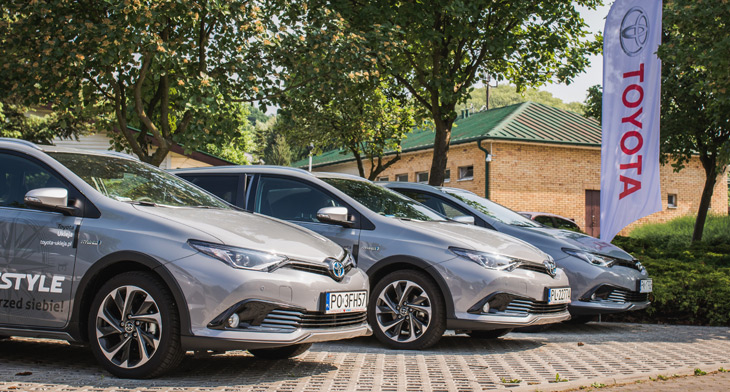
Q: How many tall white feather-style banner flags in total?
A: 1